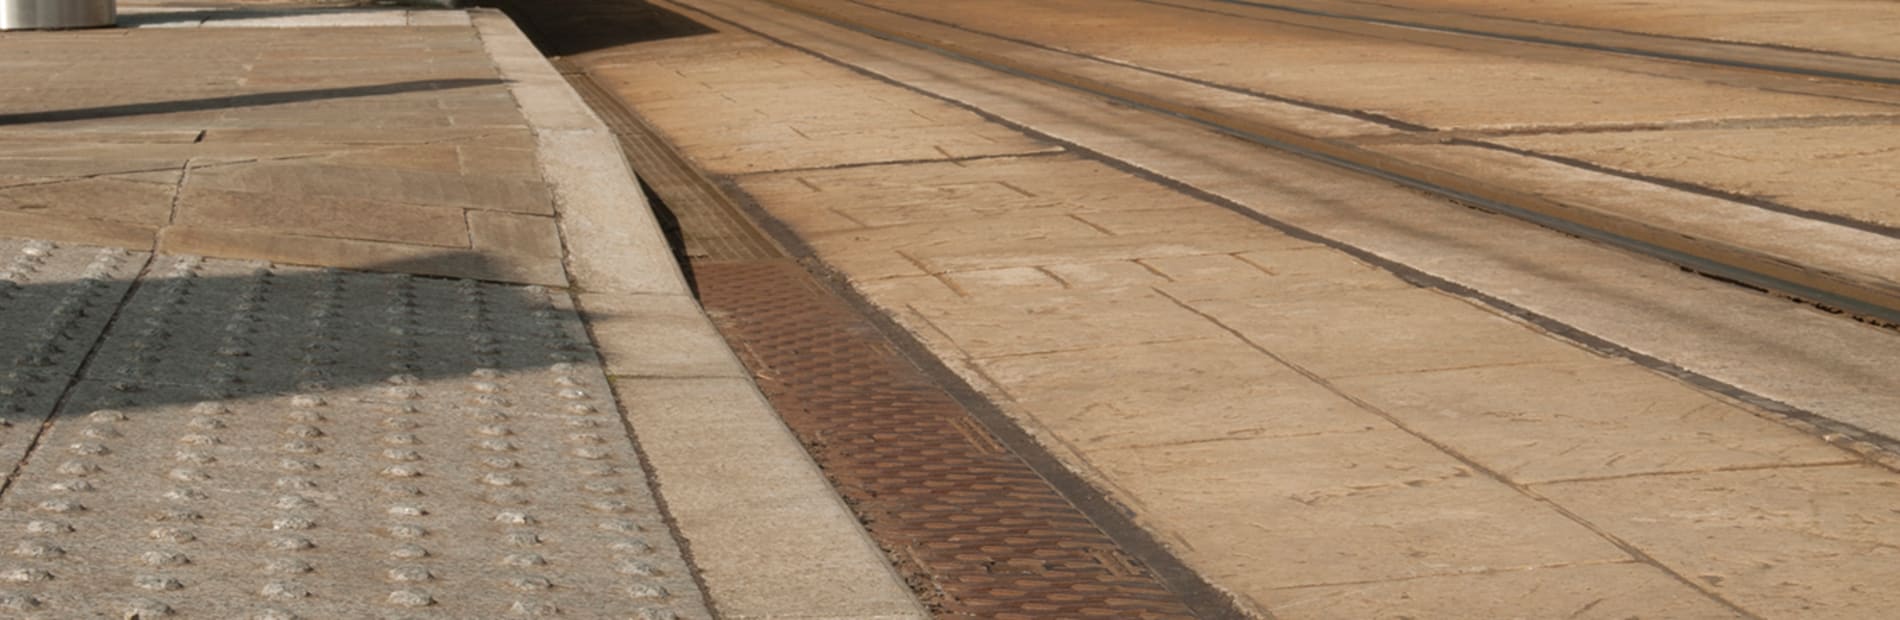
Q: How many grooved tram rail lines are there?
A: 2